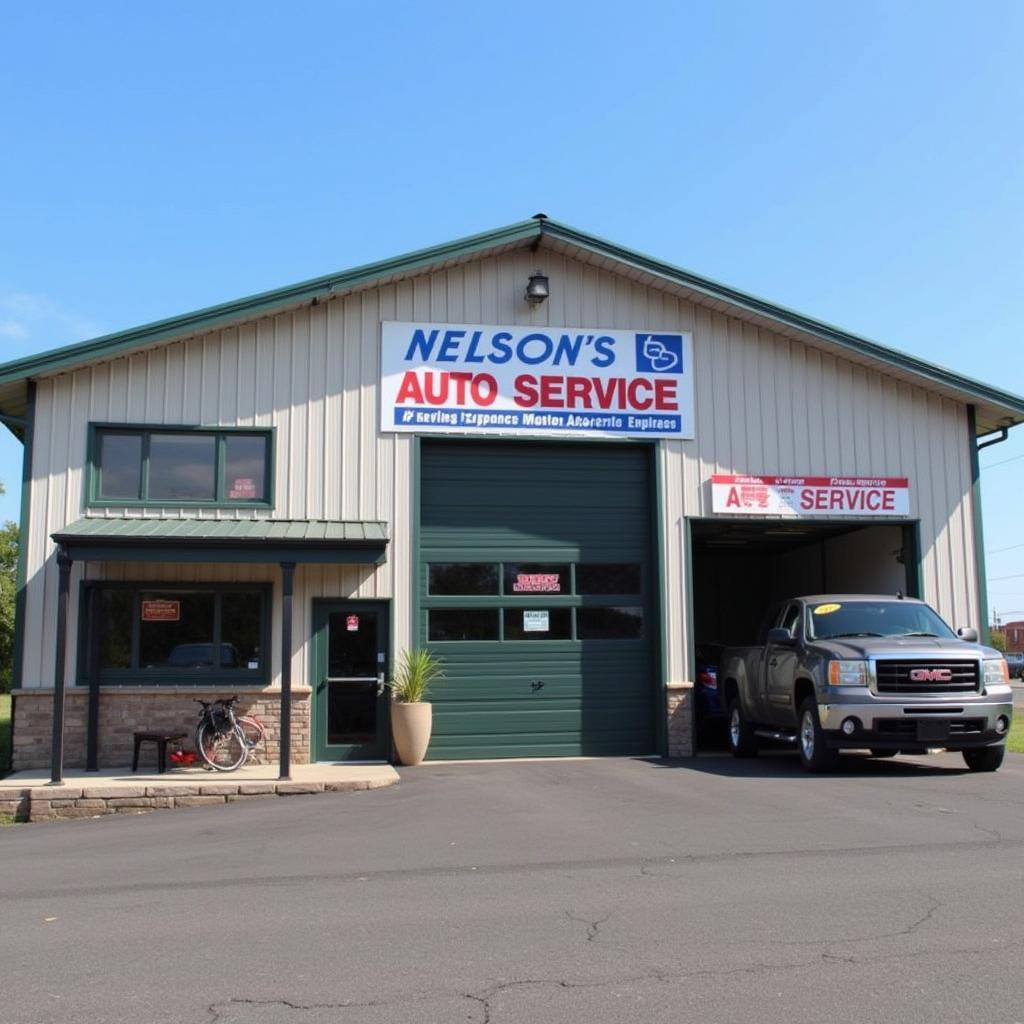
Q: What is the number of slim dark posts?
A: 3